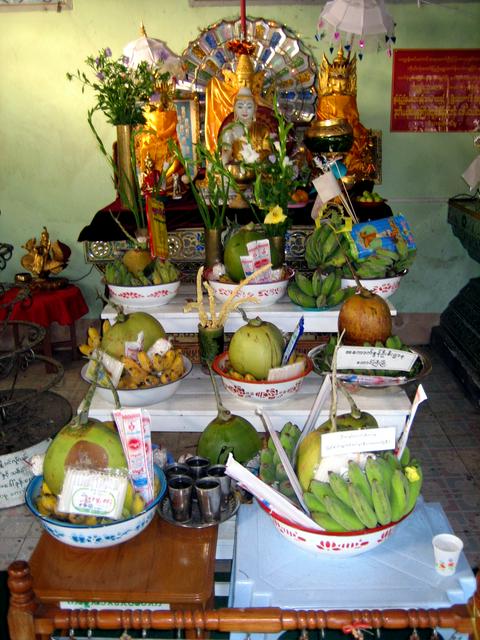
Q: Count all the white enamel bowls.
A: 7